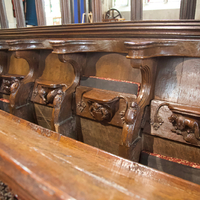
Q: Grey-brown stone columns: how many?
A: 7